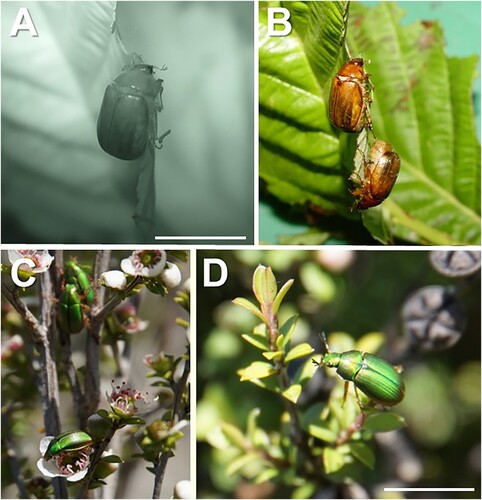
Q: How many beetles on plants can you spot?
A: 7